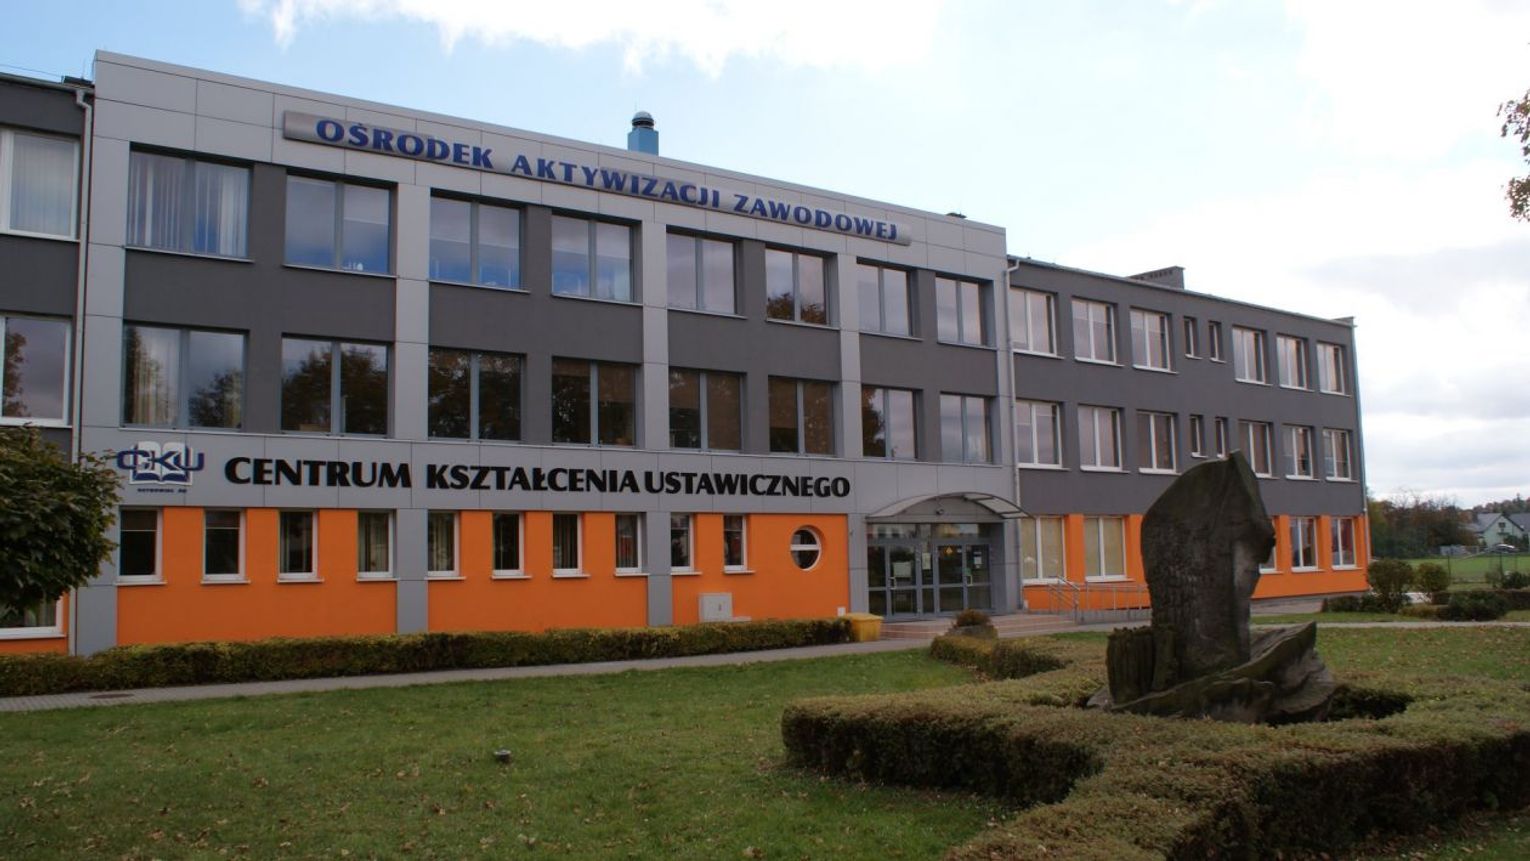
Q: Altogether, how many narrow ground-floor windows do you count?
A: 10